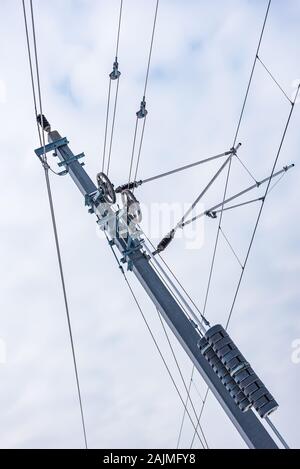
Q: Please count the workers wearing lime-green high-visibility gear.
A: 0